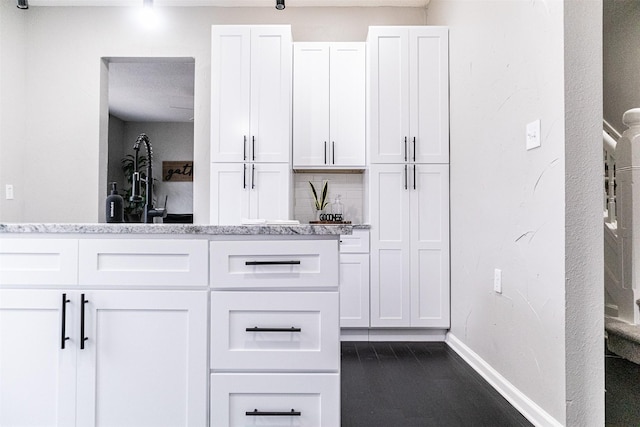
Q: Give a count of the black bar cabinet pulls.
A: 15